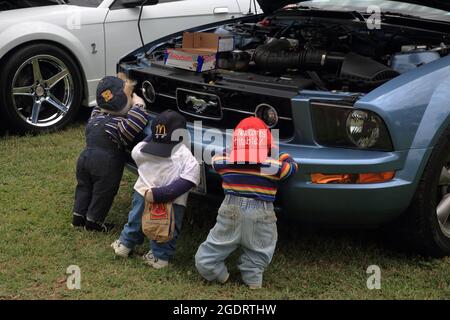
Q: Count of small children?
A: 3